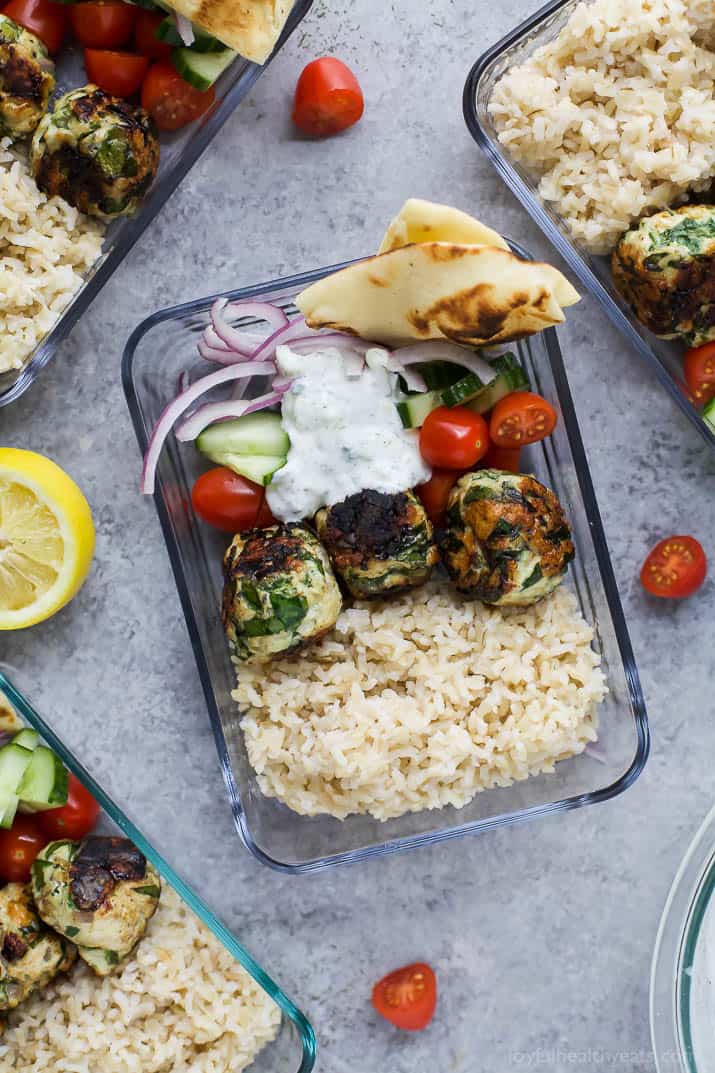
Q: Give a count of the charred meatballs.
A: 8